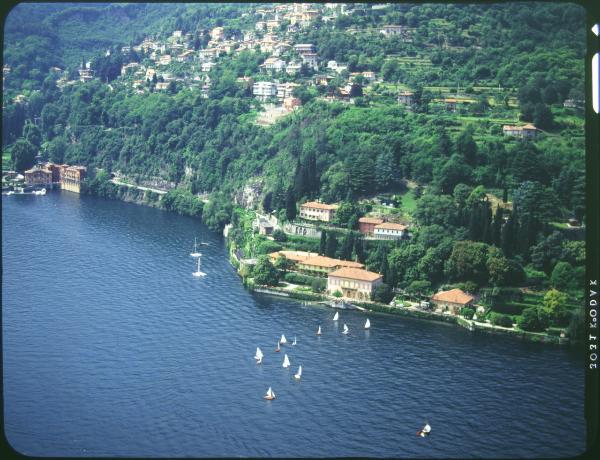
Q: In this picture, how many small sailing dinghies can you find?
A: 12